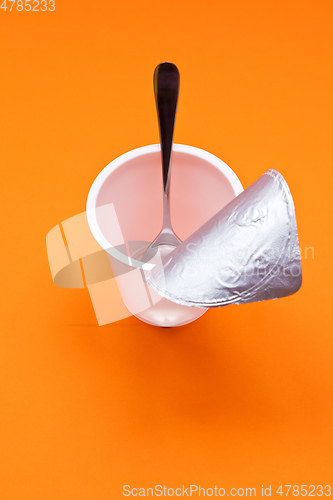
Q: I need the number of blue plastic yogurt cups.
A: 0